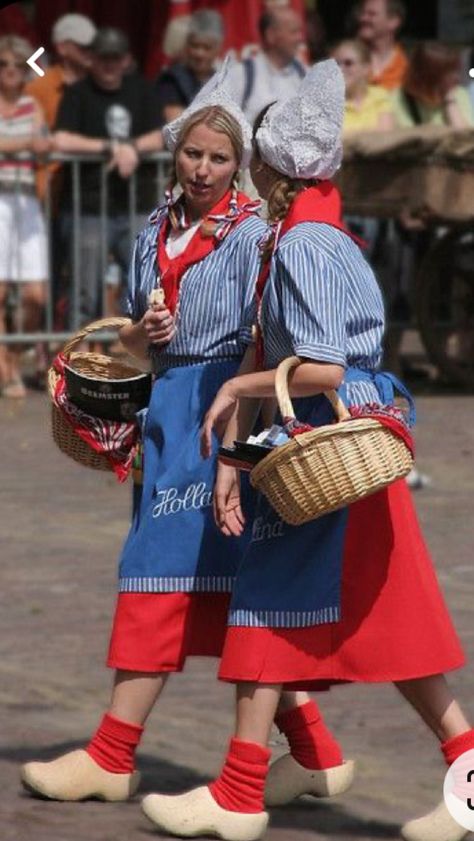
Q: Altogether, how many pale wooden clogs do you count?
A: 4